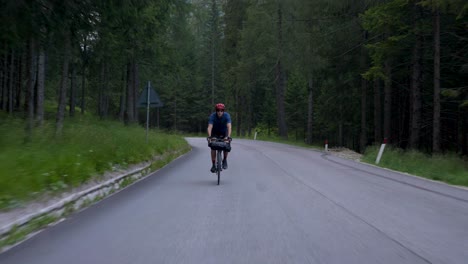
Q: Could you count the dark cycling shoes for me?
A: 2